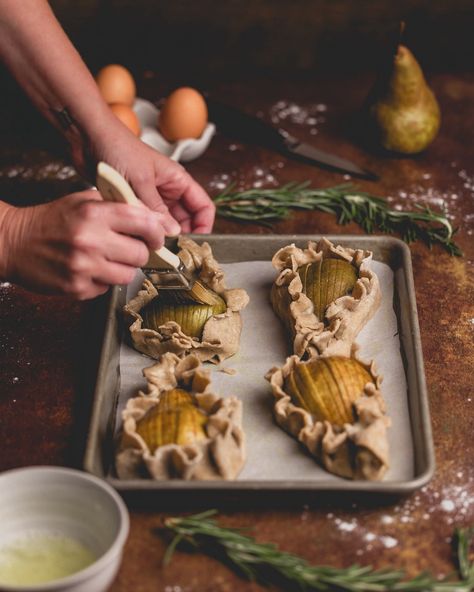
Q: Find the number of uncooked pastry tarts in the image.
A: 4